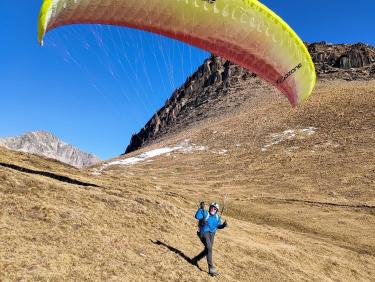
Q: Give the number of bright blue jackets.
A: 1